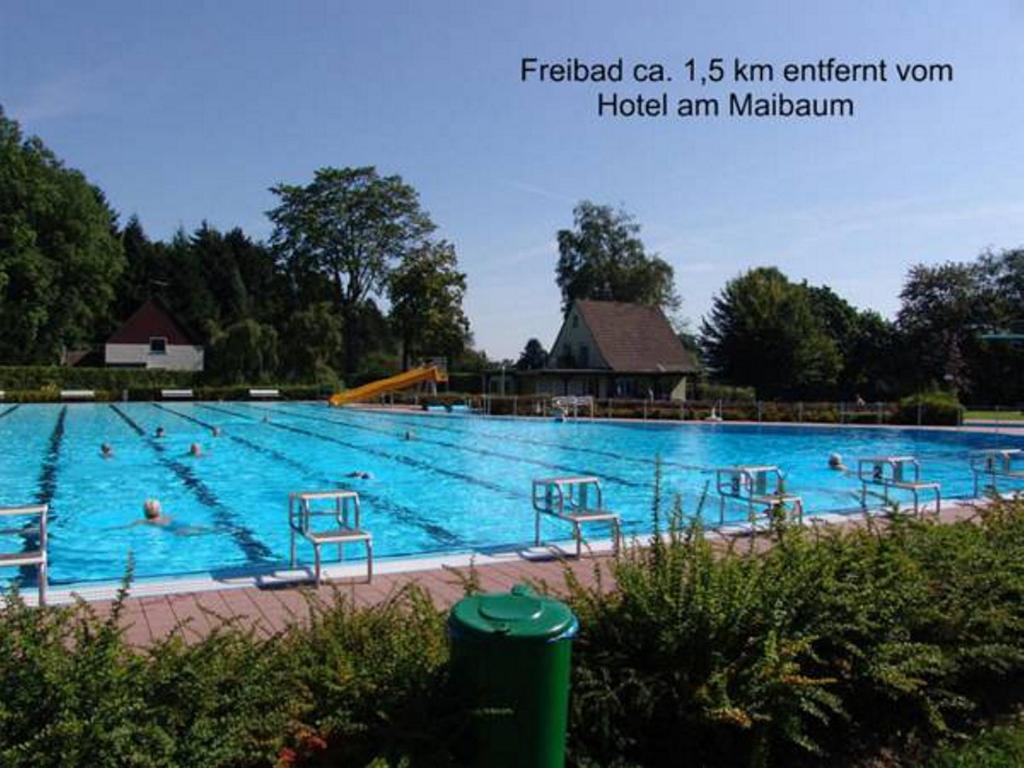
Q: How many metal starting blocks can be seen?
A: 6